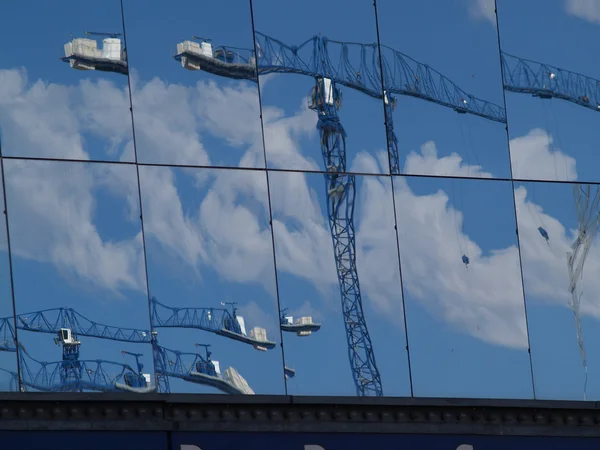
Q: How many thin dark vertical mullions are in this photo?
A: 5